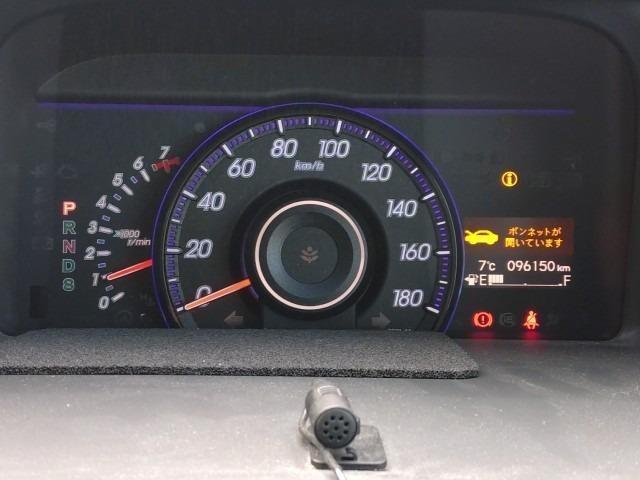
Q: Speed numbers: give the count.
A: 10